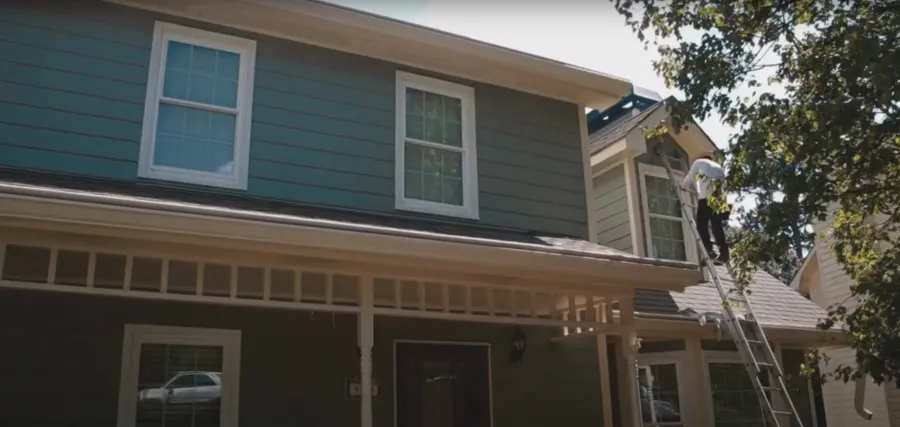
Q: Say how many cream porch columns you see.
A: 2